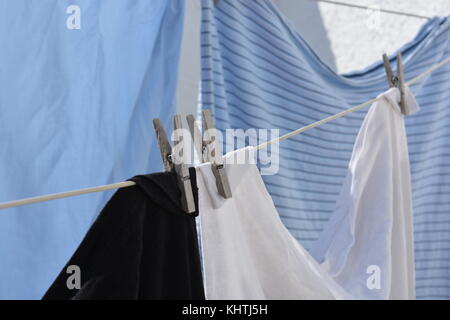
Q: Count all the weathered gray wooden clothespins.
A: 3